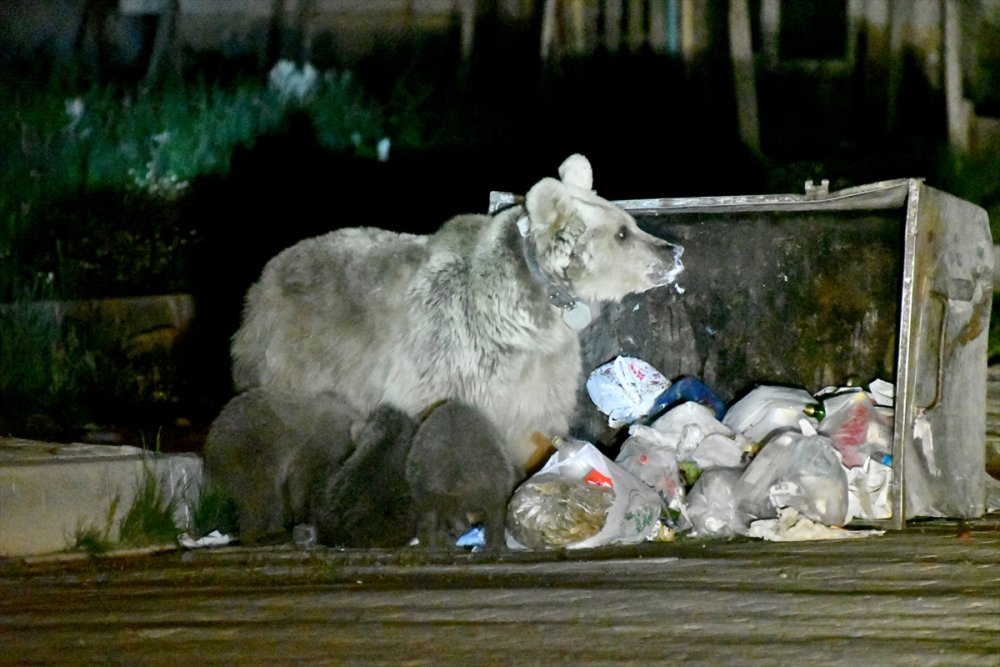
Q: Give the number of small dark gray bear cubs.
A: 3